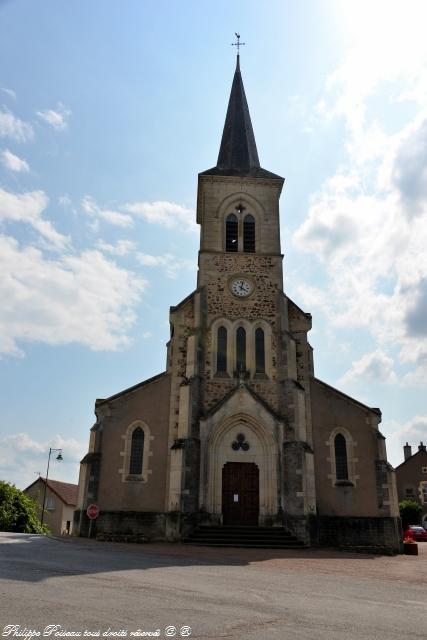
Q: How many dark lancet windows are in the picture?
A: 7